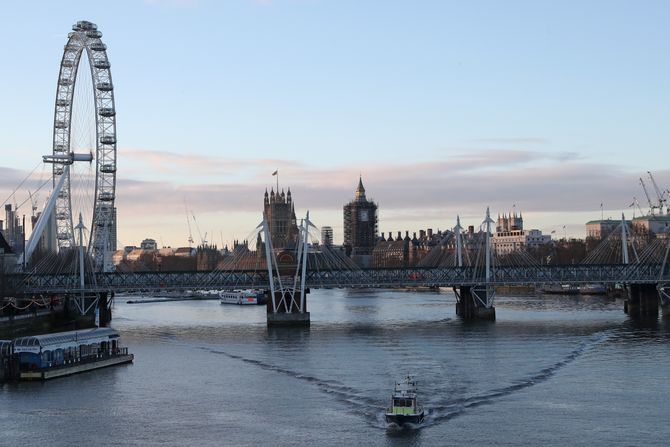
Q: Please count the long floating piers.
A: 1